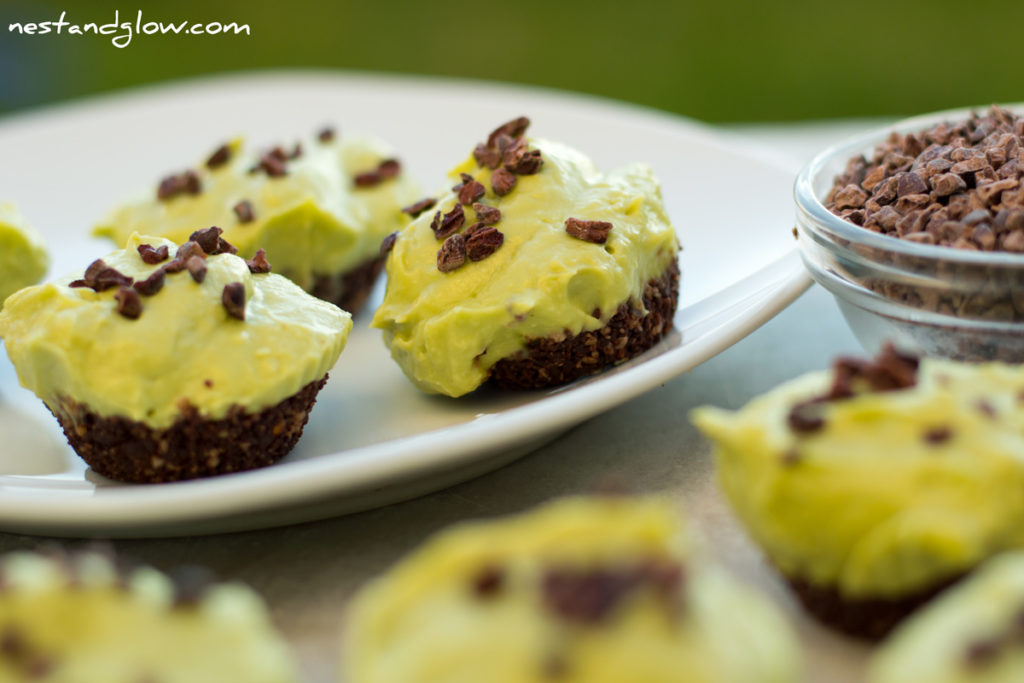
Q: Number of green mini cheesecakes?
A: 8